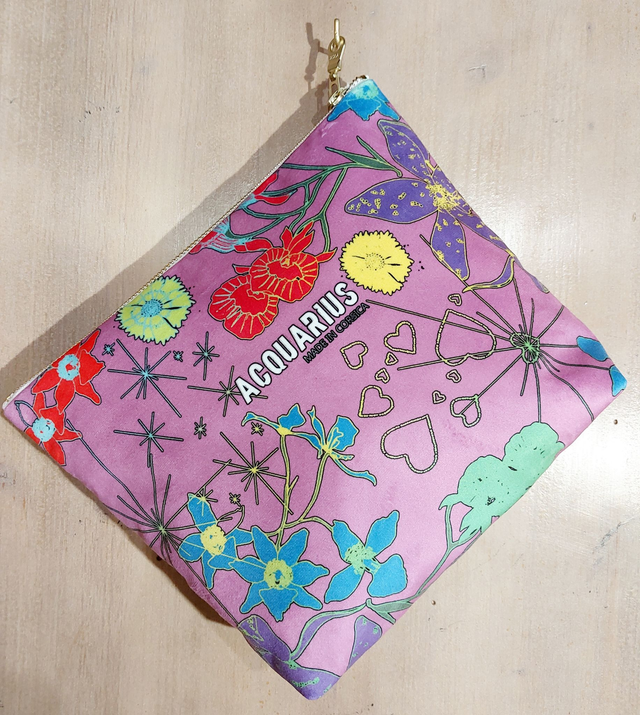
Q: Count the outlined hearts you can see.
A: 11